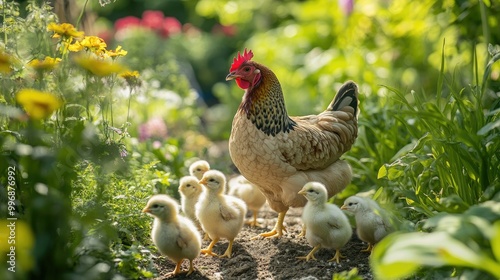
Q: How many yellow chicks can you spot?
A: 7